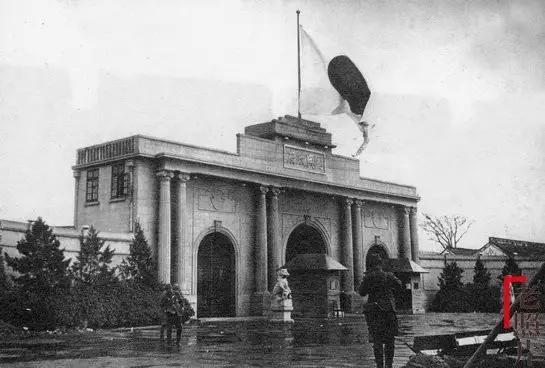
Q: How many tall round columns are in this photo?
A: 8